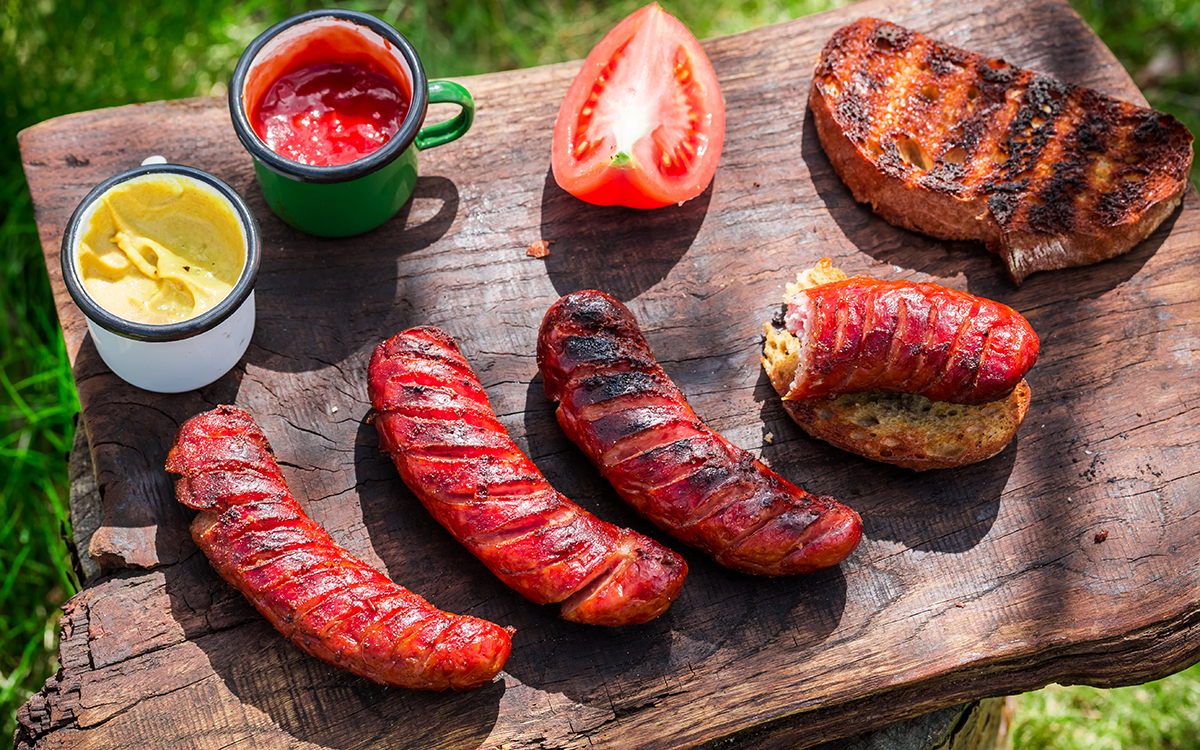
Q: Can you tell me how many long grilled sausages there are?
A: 3